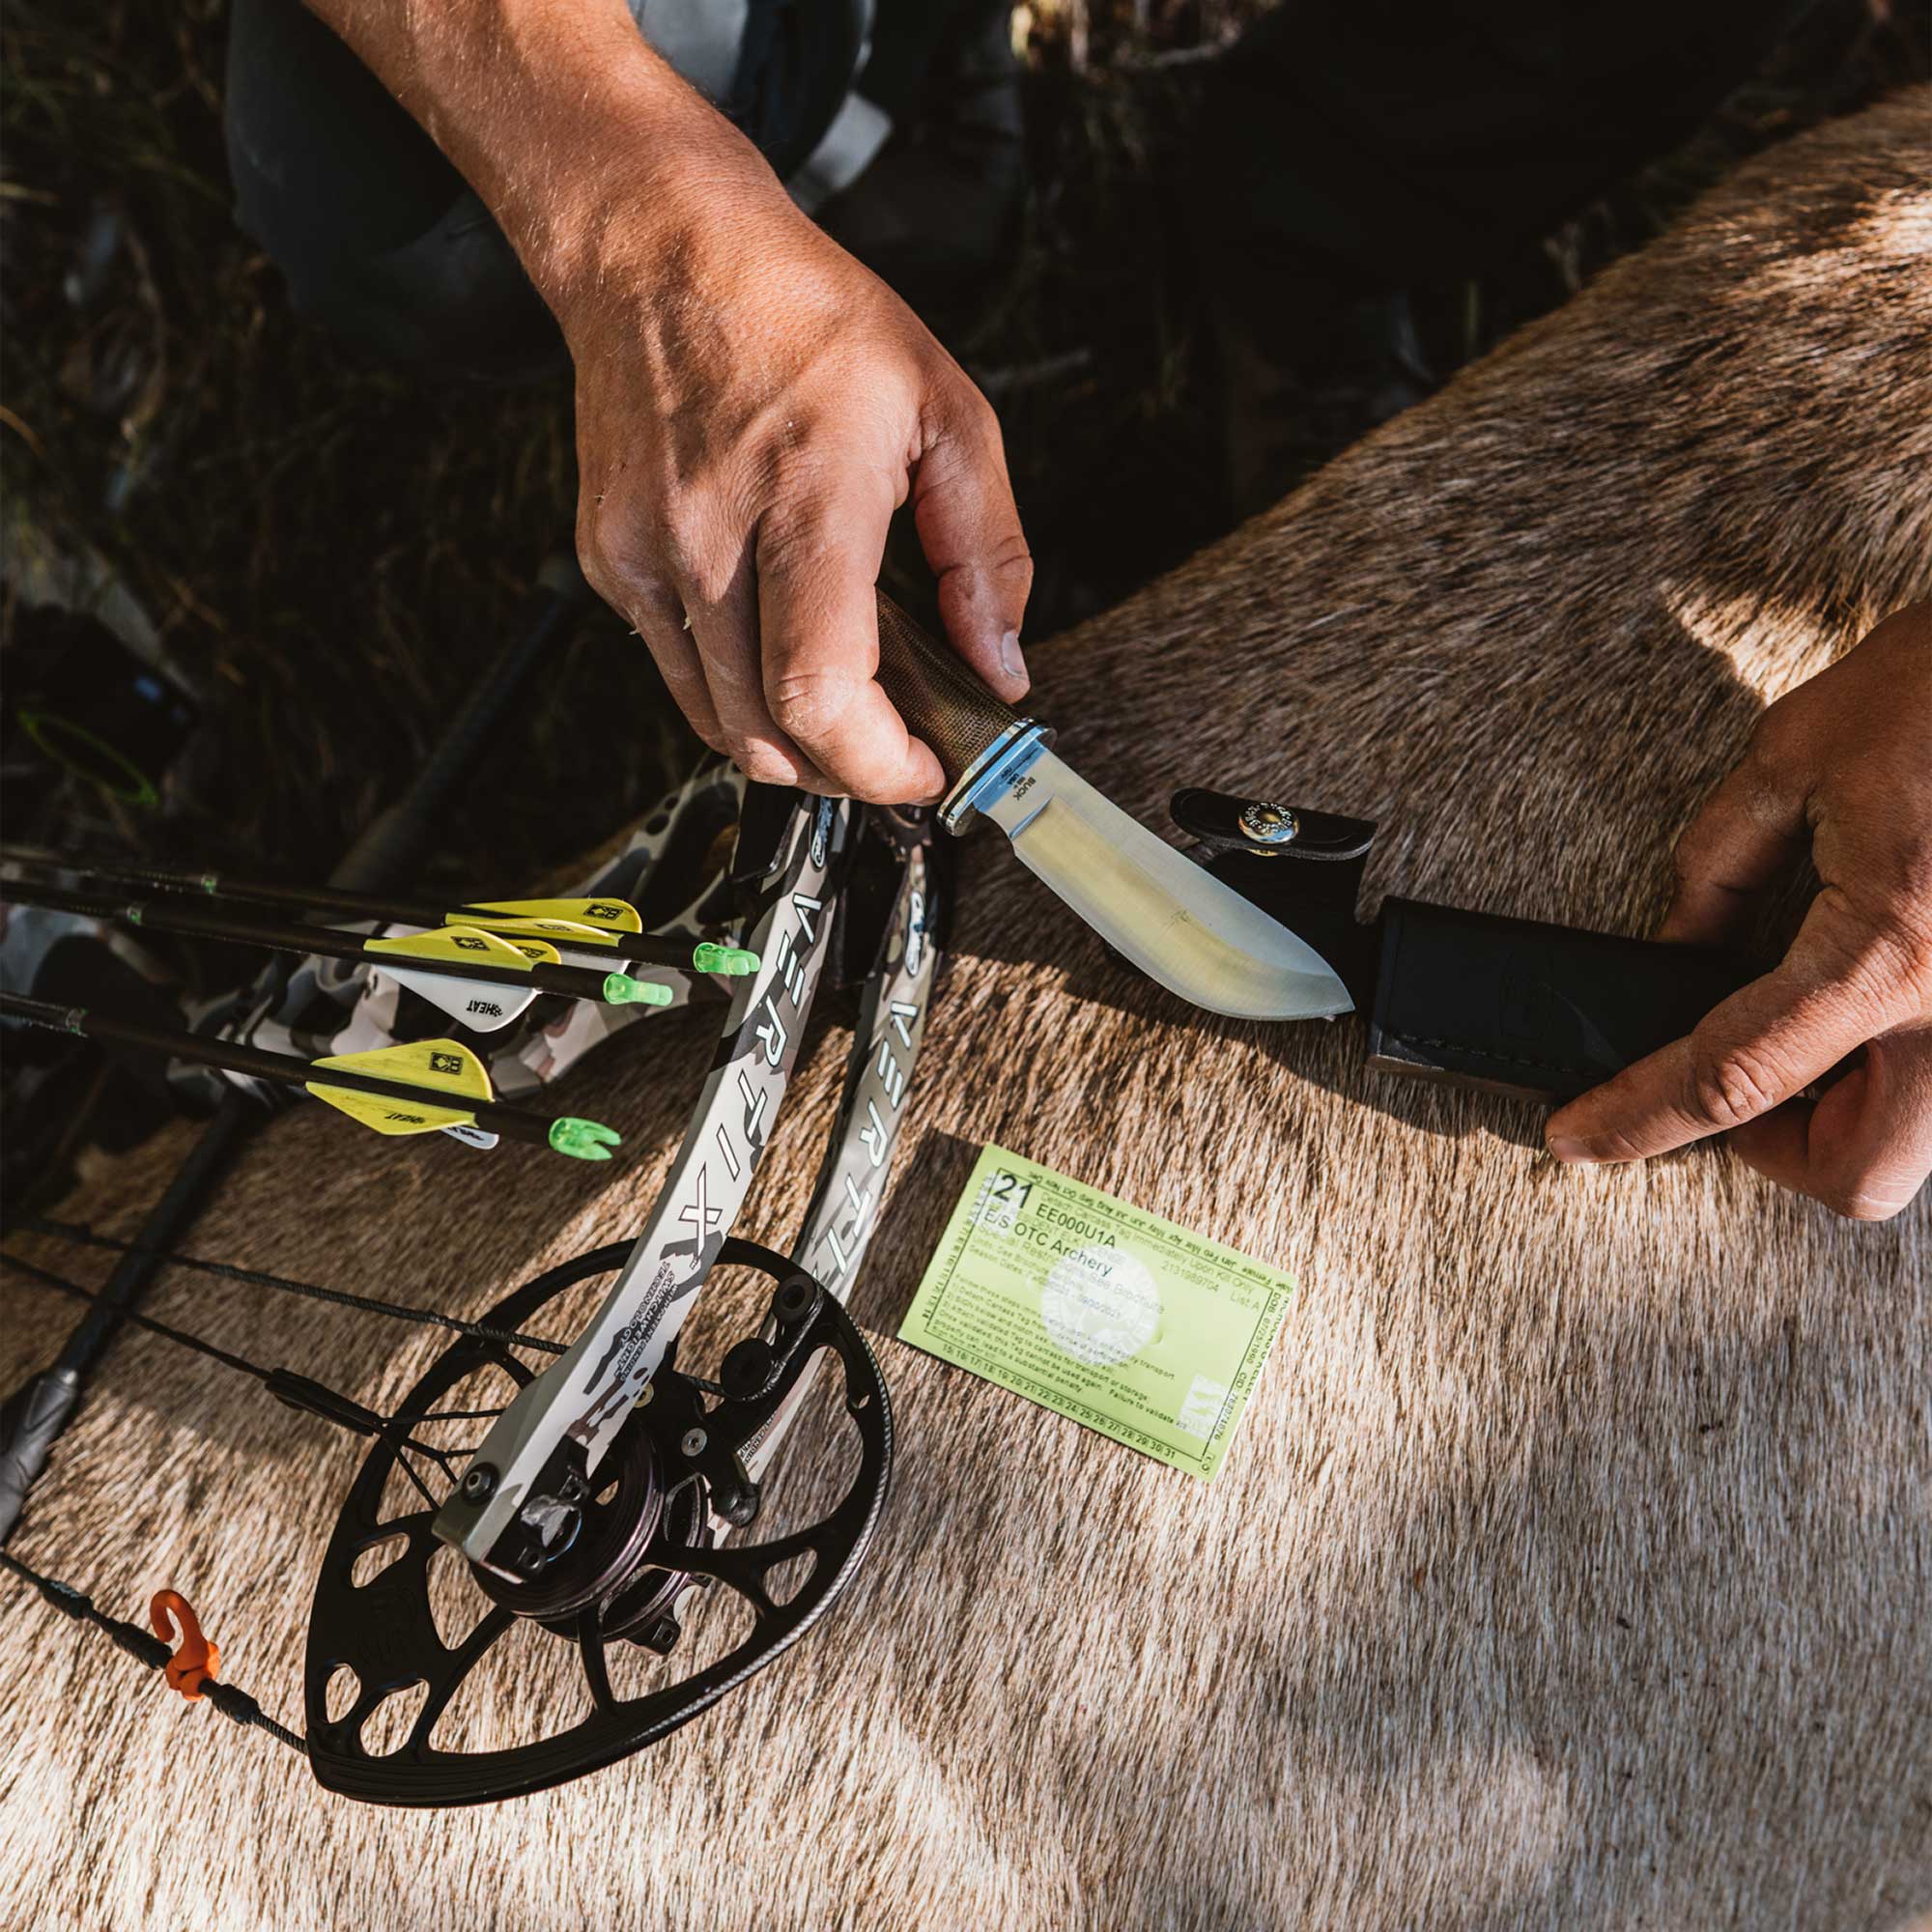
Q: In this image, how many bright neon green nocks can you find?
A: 3